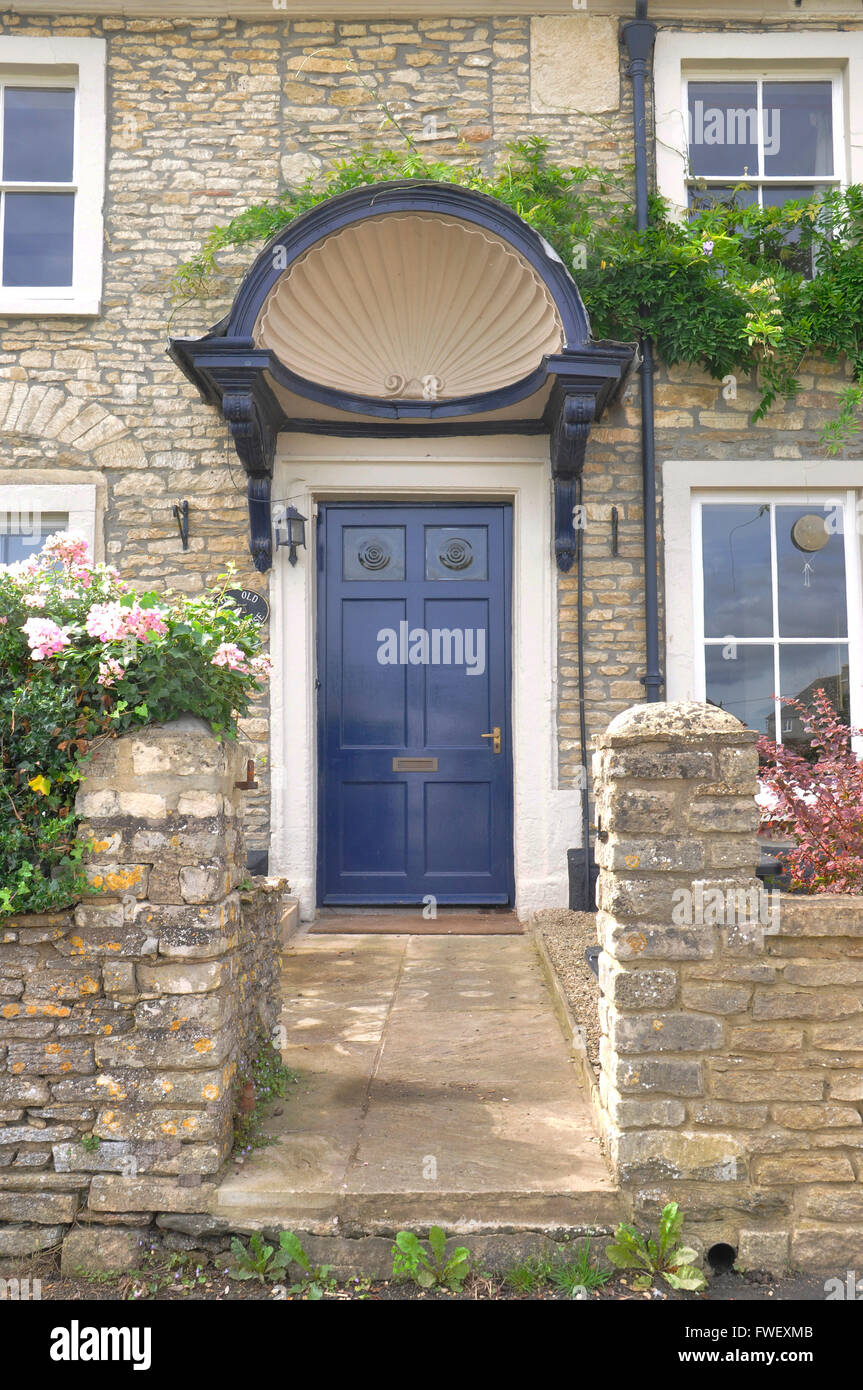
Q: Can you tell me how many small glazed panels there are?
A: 2